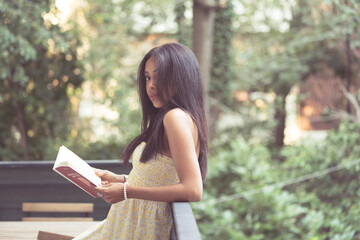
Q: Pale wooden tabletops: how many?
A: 1